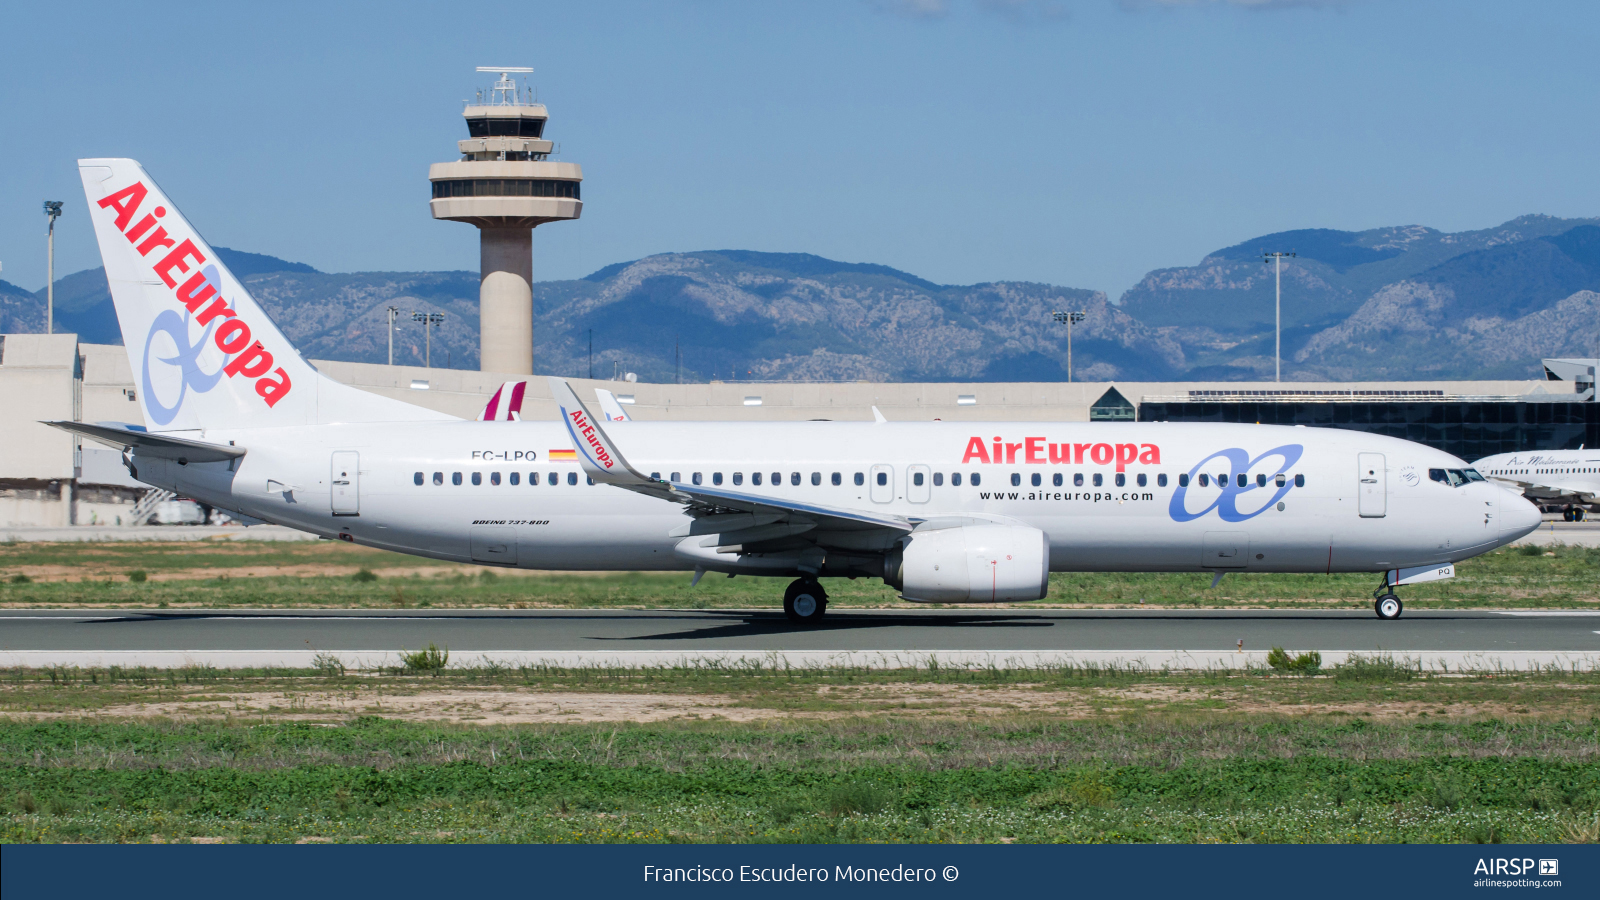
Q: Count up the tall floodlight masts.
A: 5